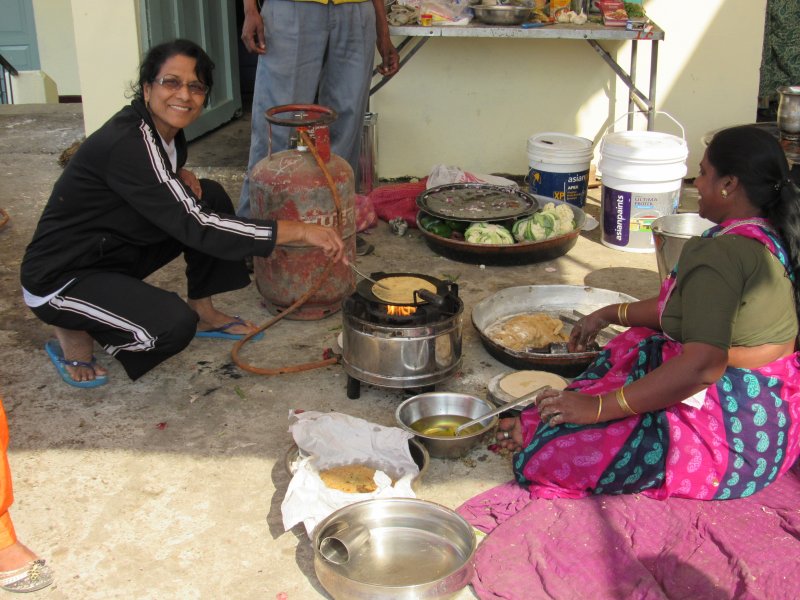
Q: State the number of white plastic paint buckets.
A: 2